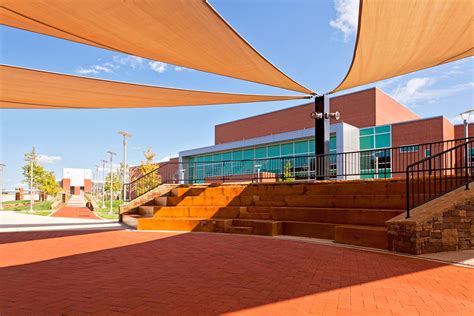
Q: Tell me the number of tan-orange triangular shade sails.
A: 3